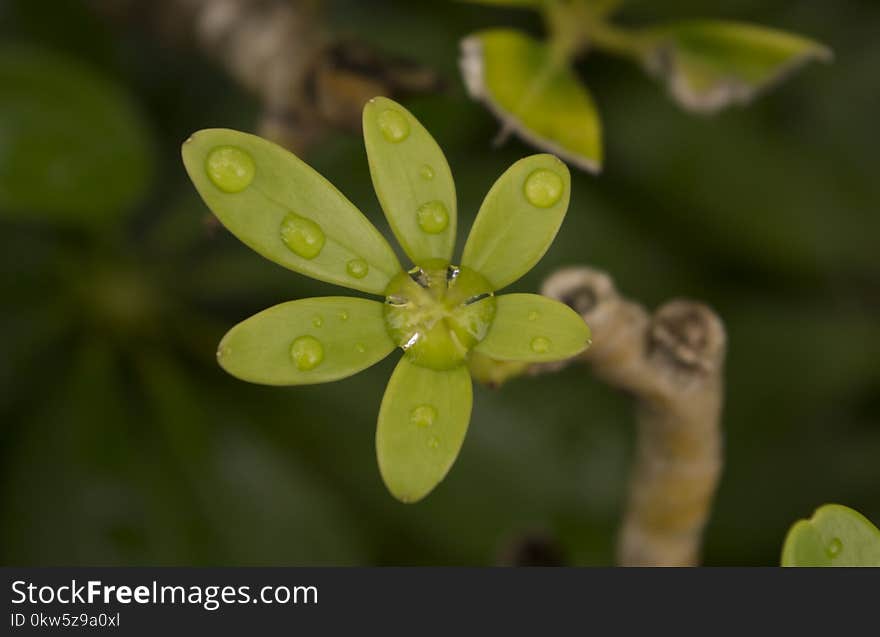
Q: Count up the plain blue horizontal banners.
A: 0